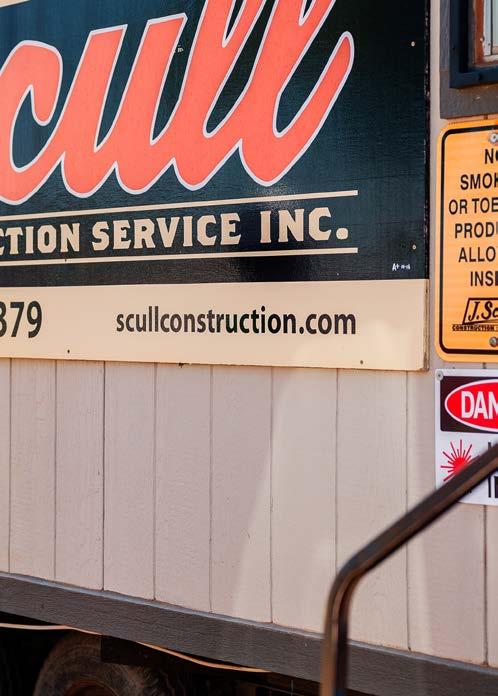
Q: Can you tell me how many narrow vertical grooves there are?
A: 9